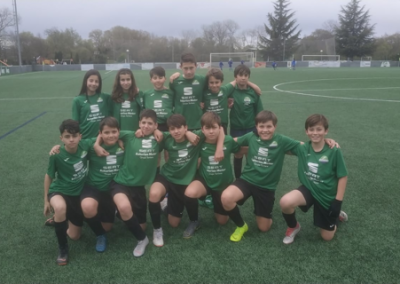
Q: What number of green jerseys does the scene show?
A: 13